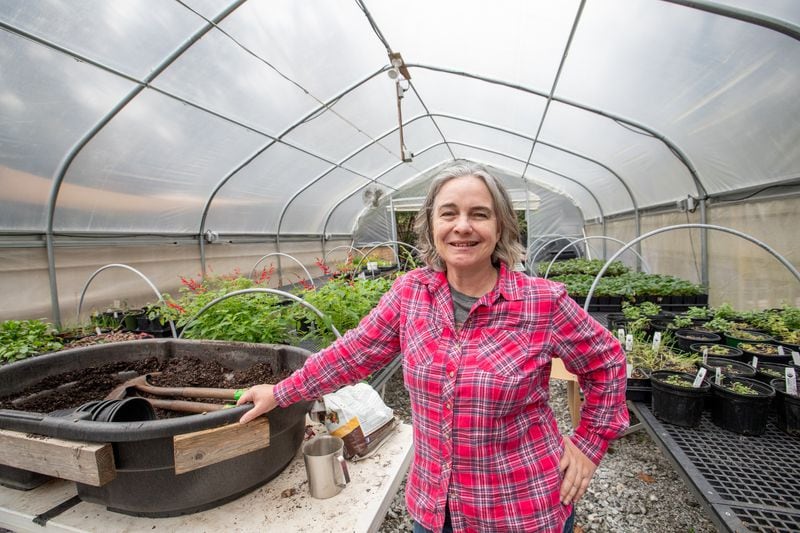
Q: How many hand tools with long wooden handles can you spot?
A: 2